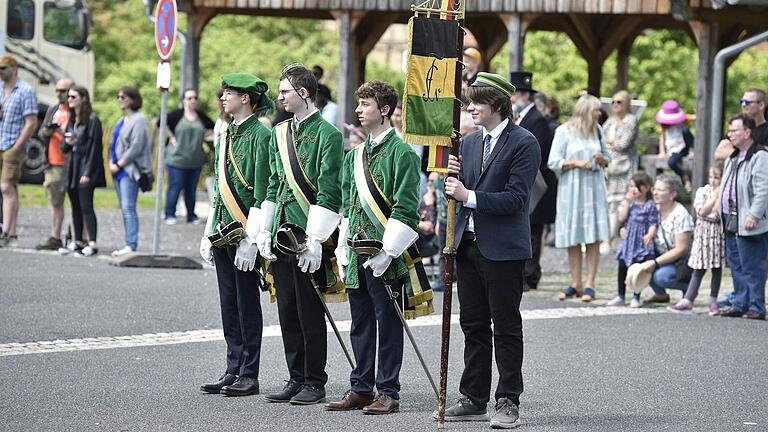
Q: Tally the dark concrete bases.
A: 1